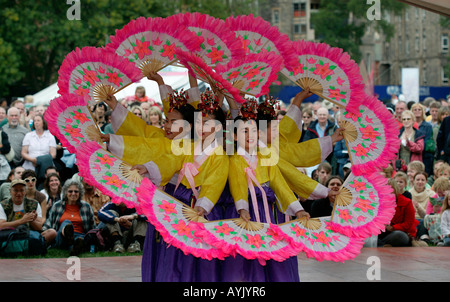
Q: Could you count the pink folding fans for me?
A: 14